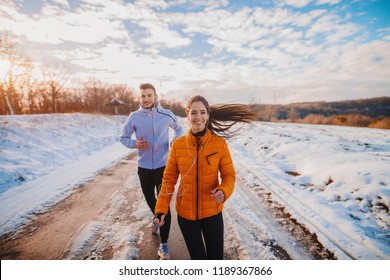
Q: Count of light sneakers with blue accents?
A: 2